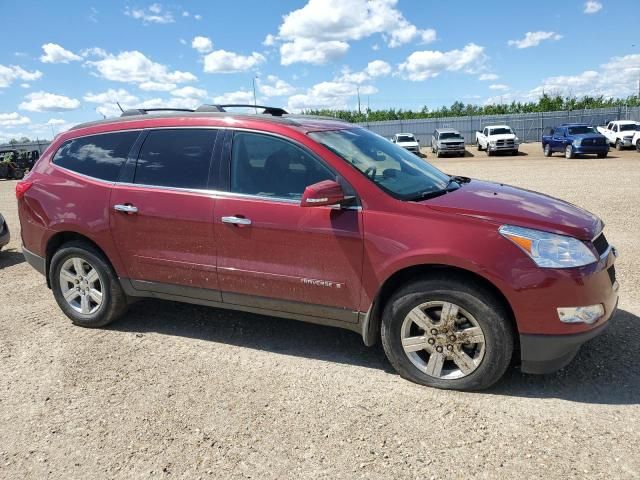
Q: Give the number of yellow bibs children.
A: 0